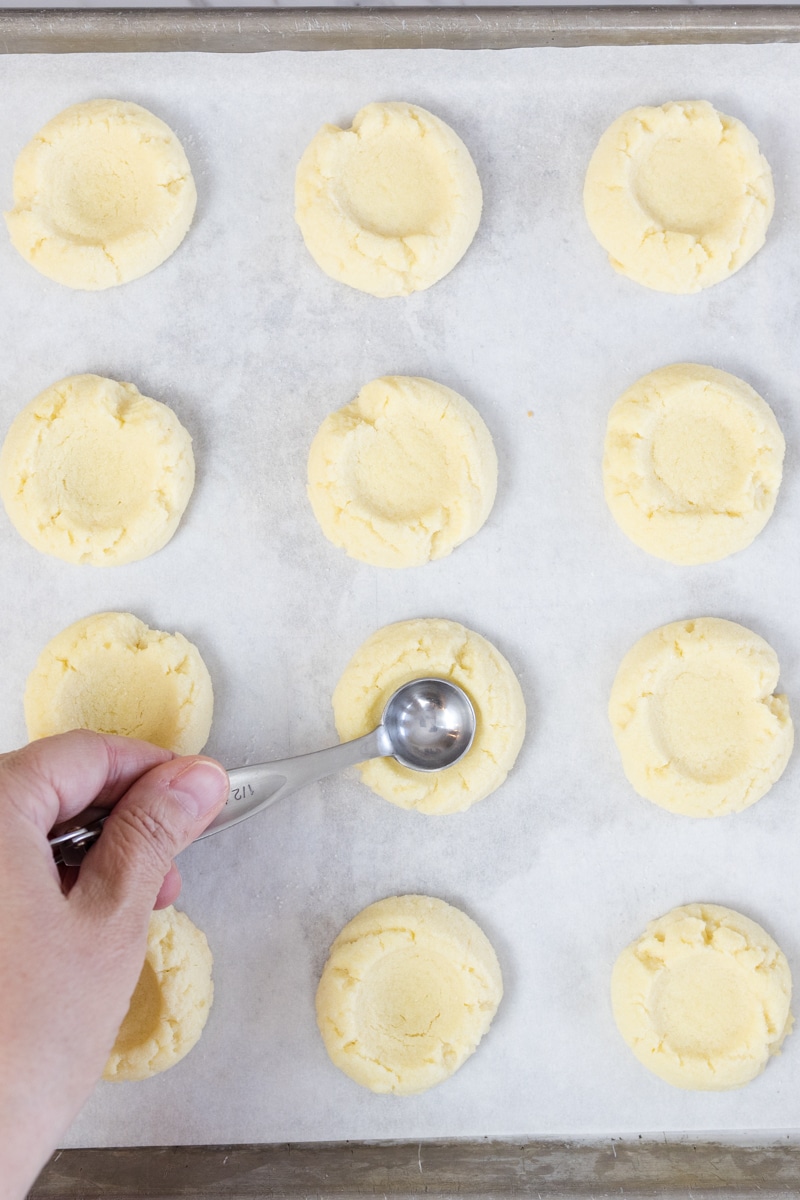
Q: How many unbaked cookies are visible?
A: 12